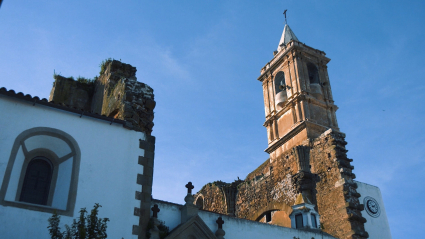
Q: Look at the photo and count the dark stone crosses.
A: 3